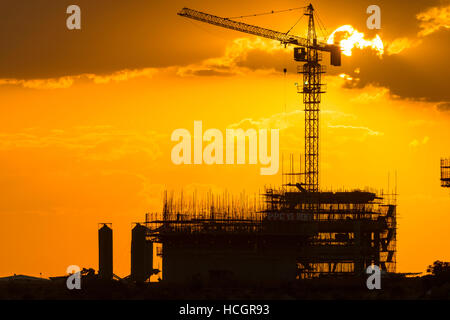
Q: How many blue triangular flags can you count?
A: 0